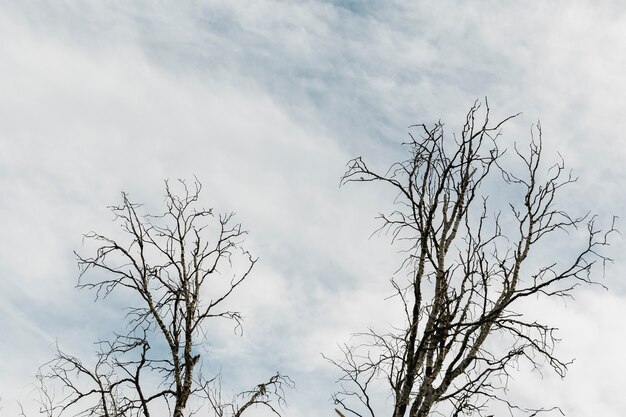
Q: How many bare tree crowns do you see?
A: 2